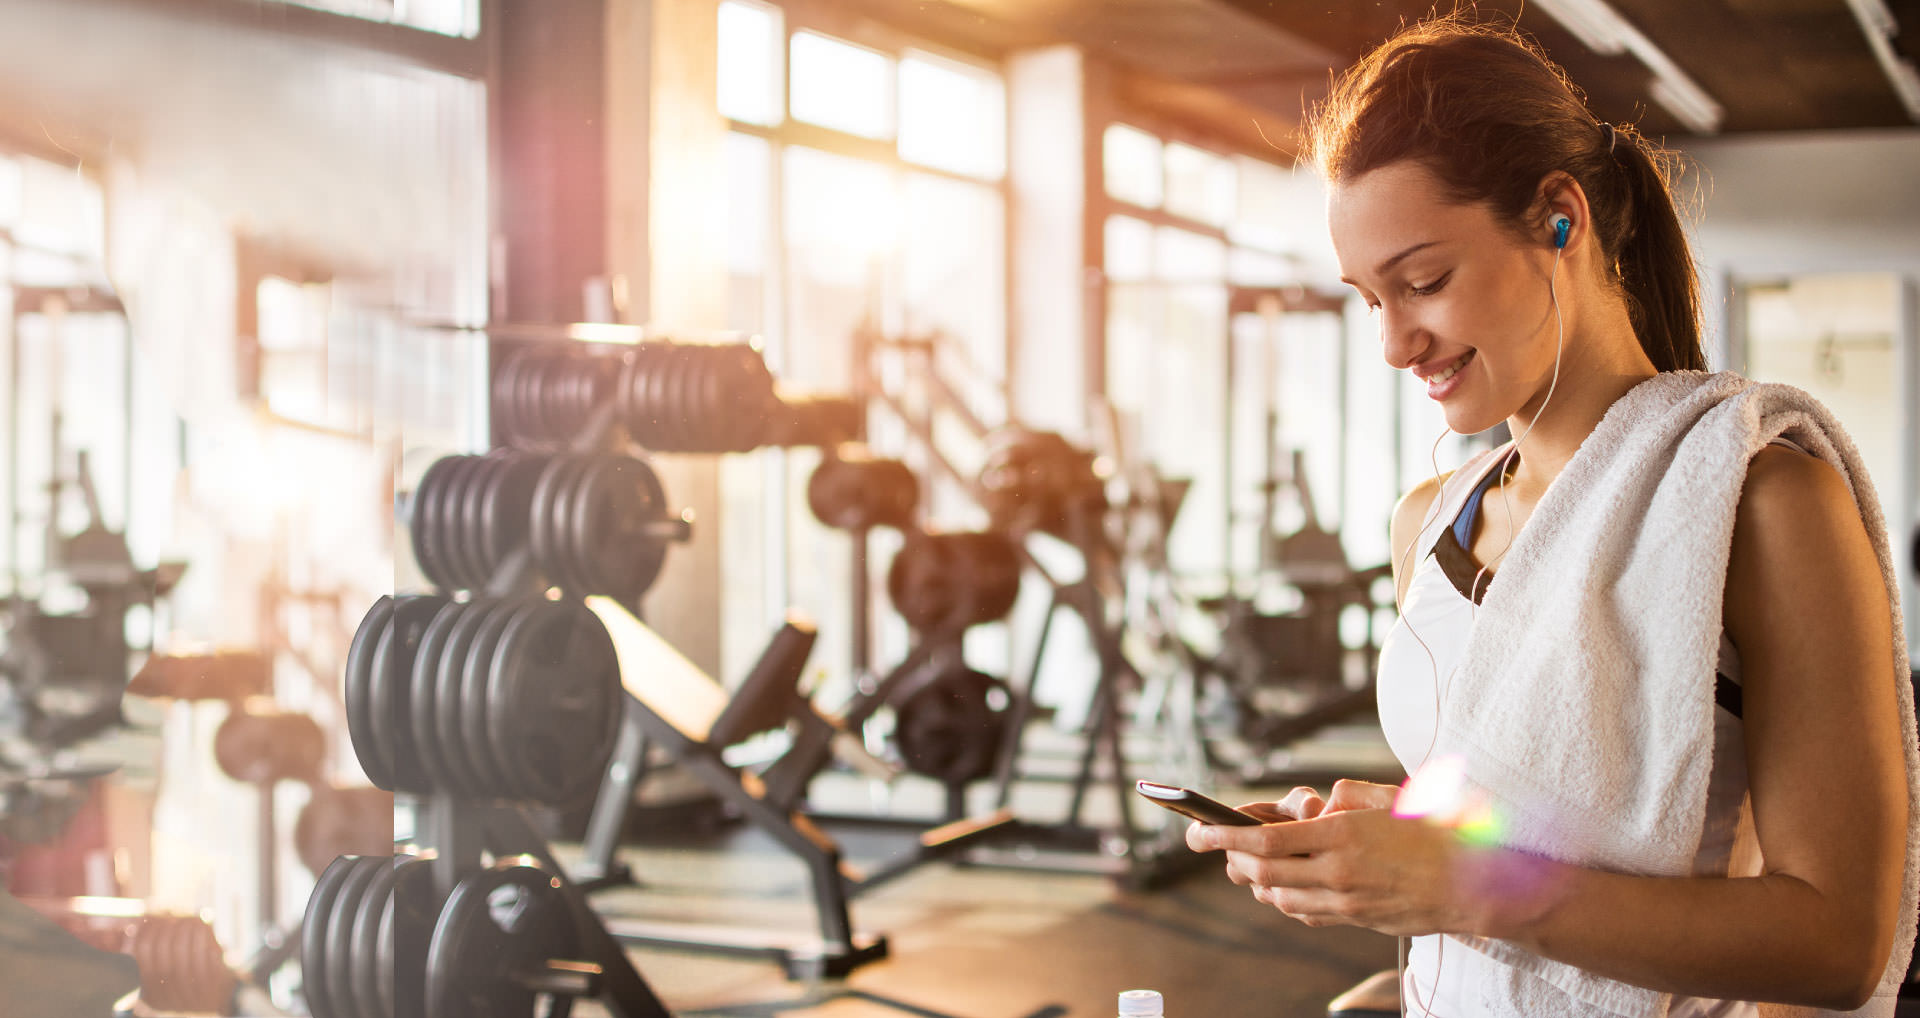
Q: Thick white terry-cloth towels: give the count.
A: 1